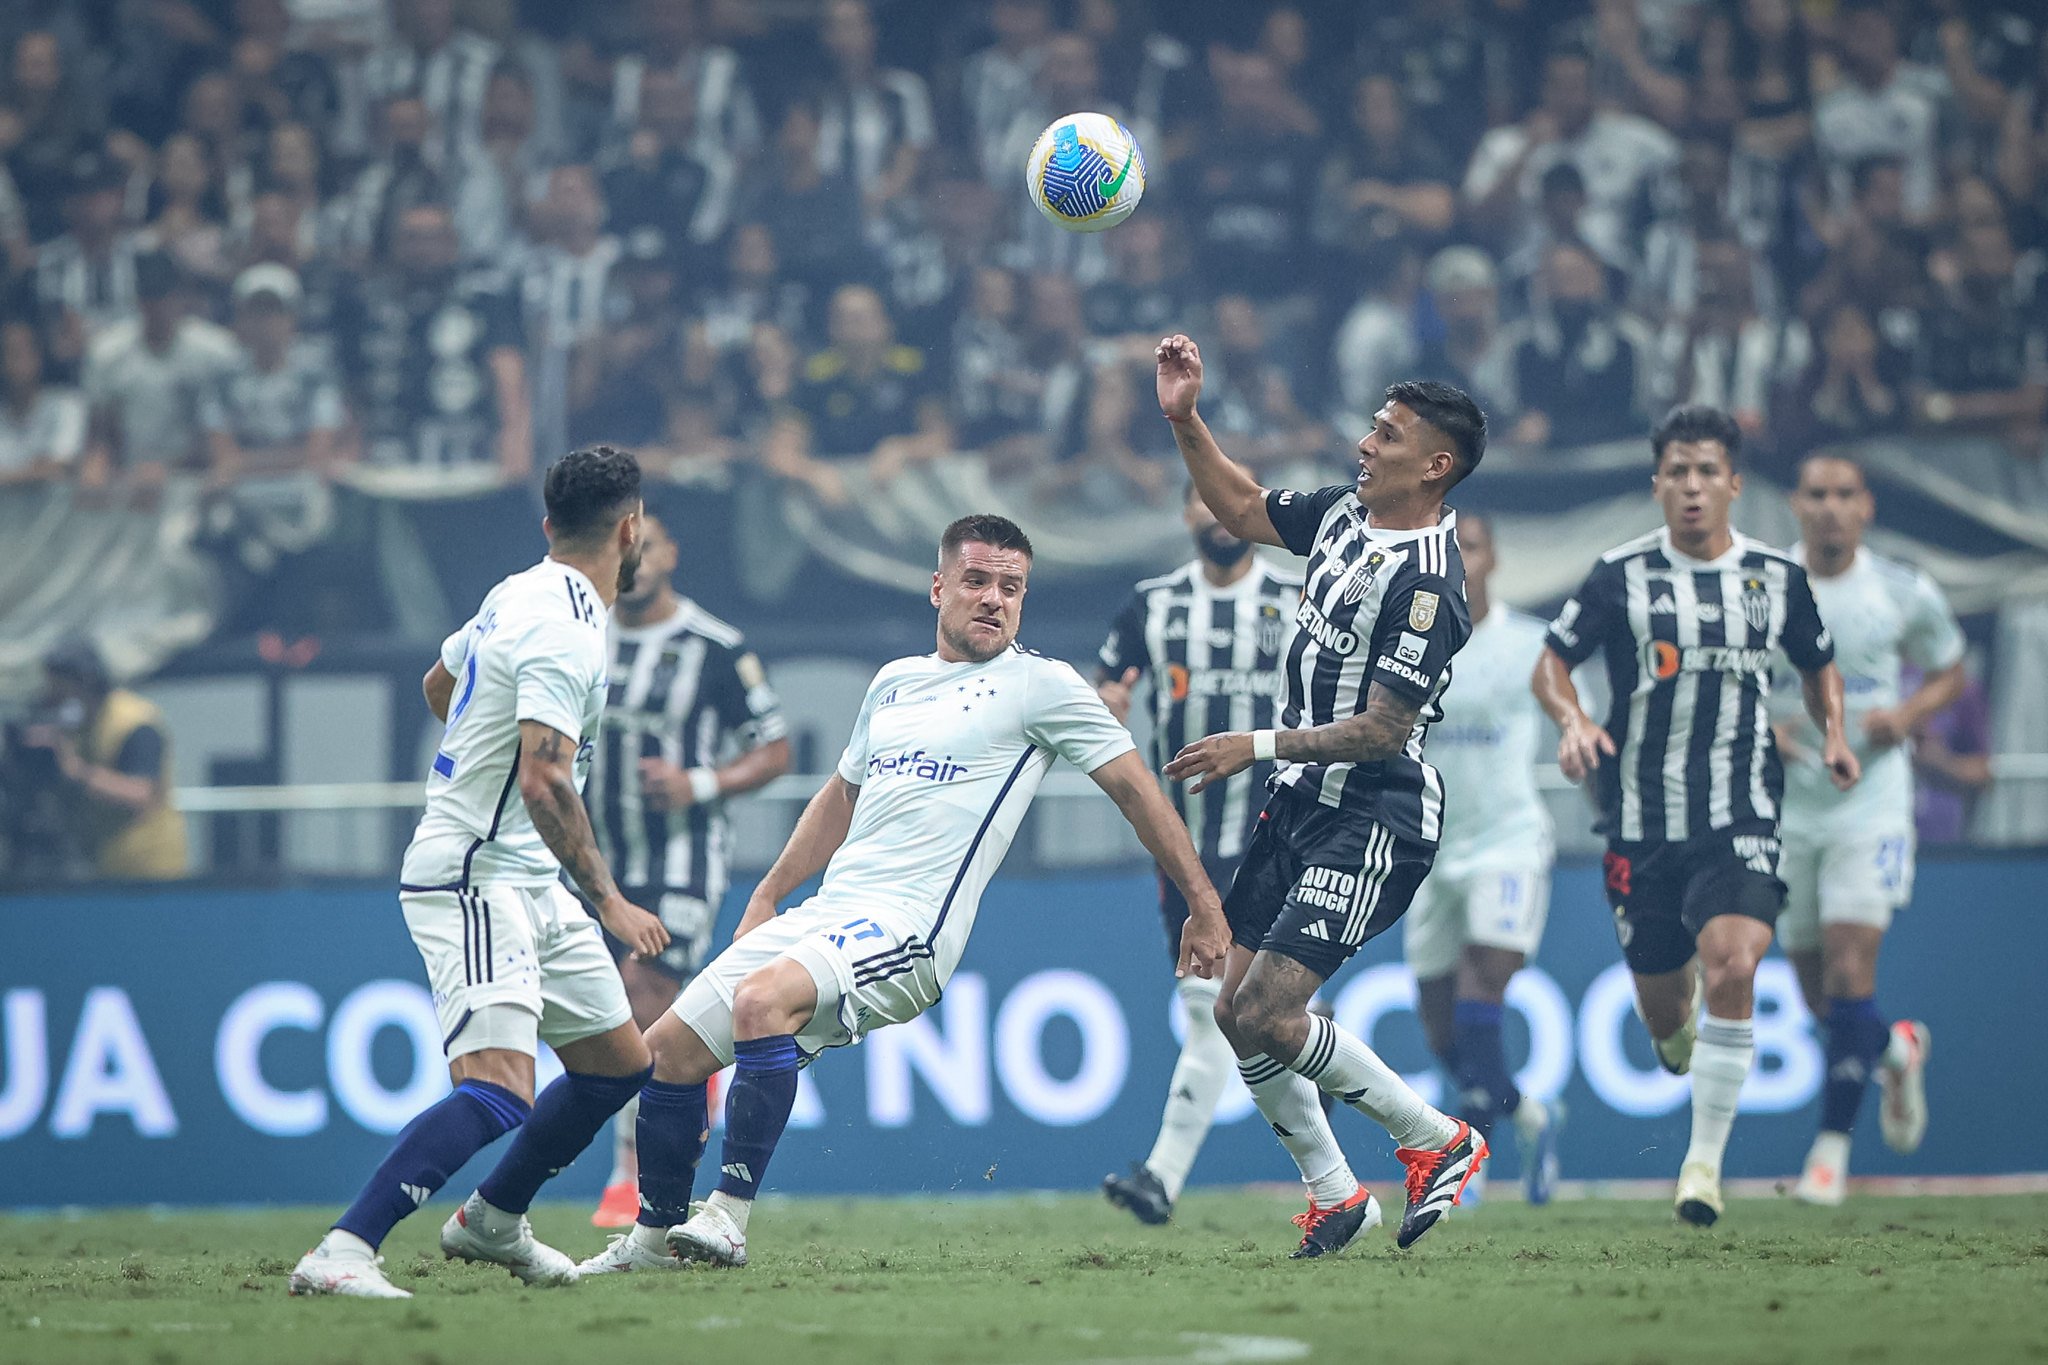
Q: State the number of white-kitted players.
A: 4